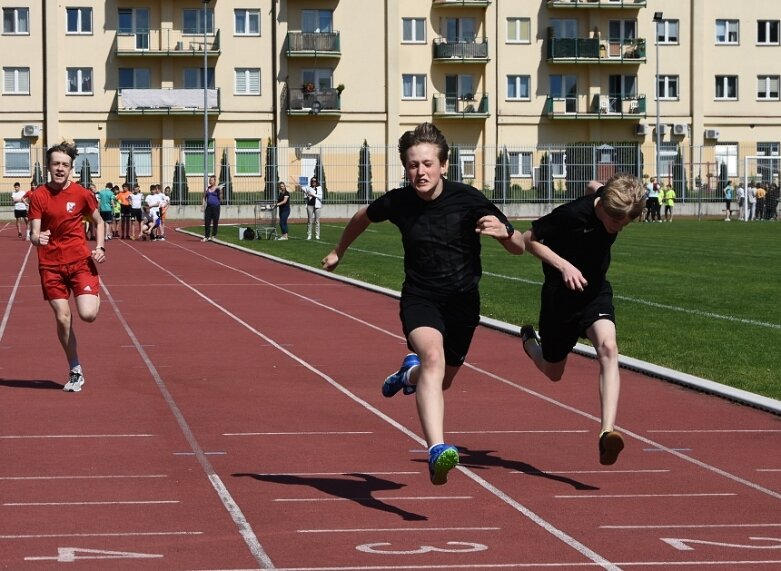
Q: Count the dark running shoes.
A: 2